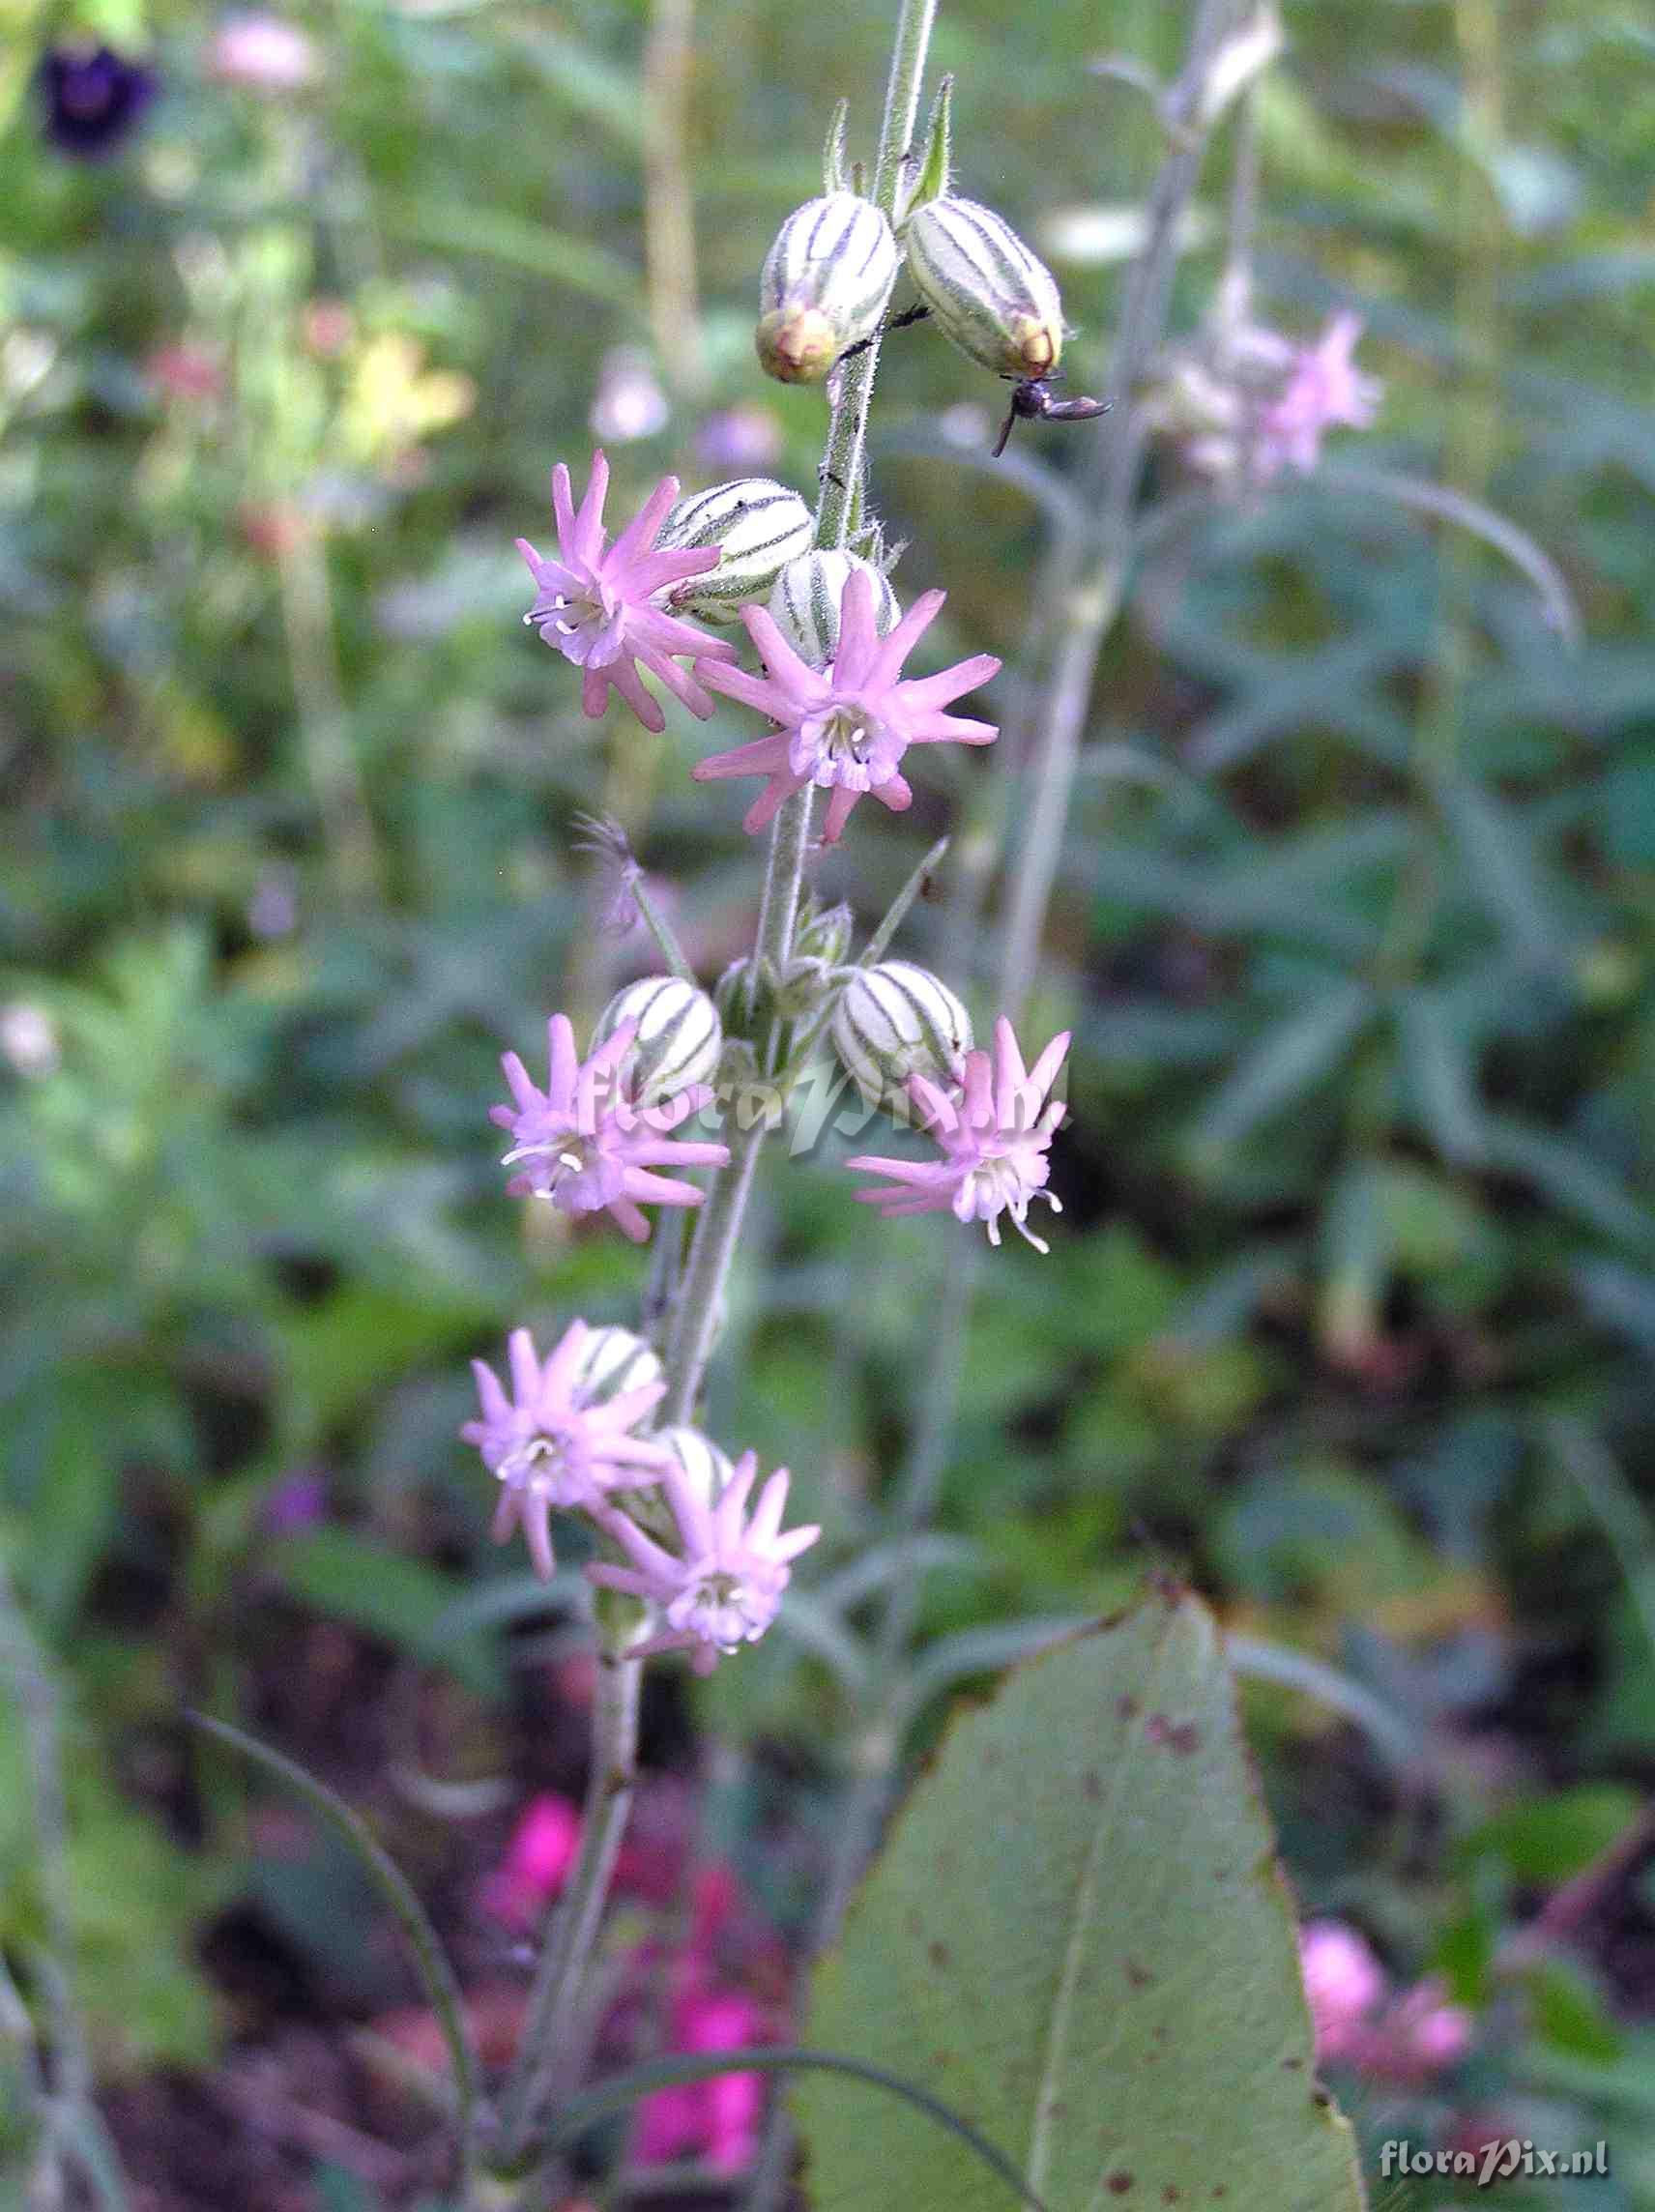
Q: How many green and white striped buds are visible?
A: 8